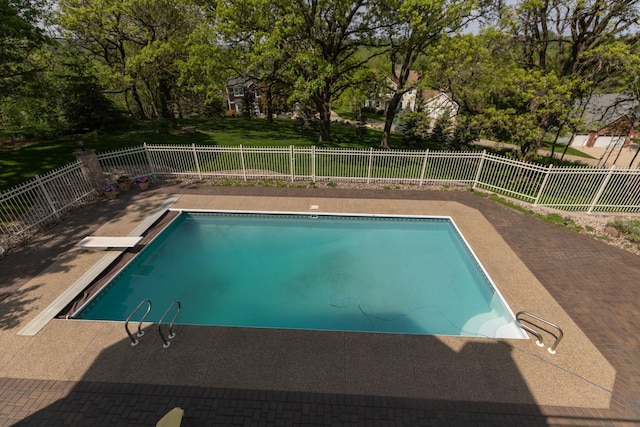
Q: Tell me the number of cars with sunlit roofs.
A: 0